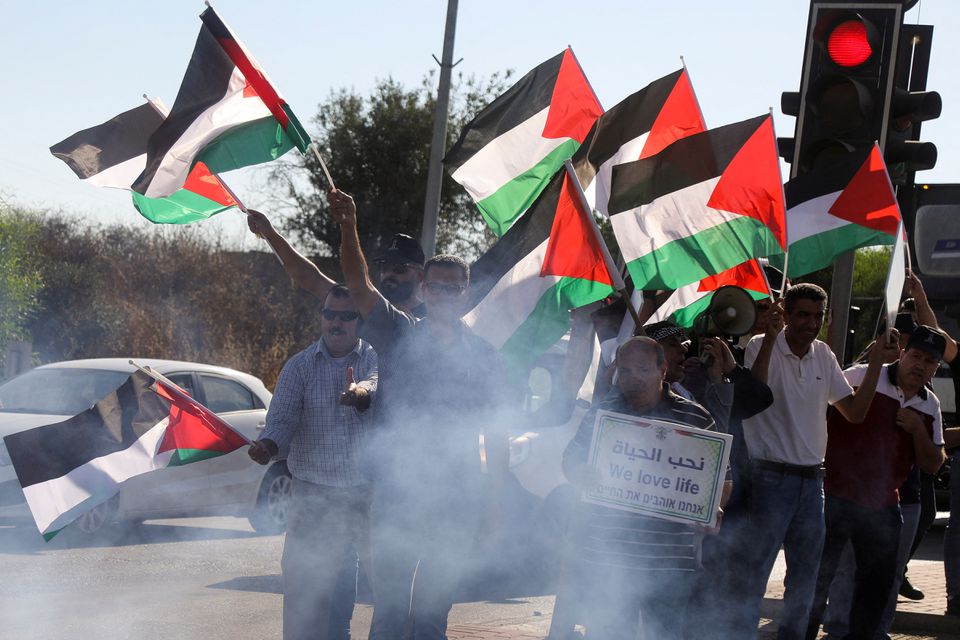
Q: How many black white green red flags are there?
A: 9